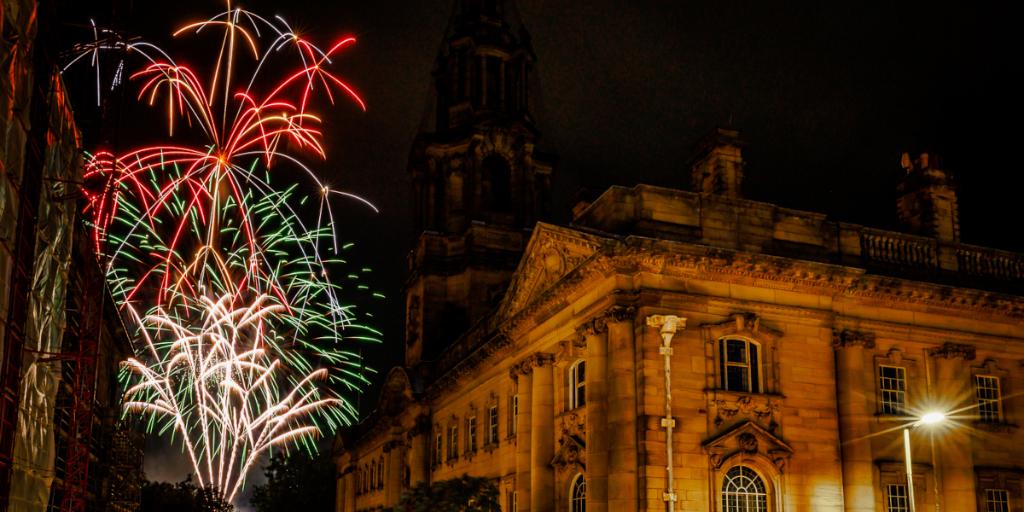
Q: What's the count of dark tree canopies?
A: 3